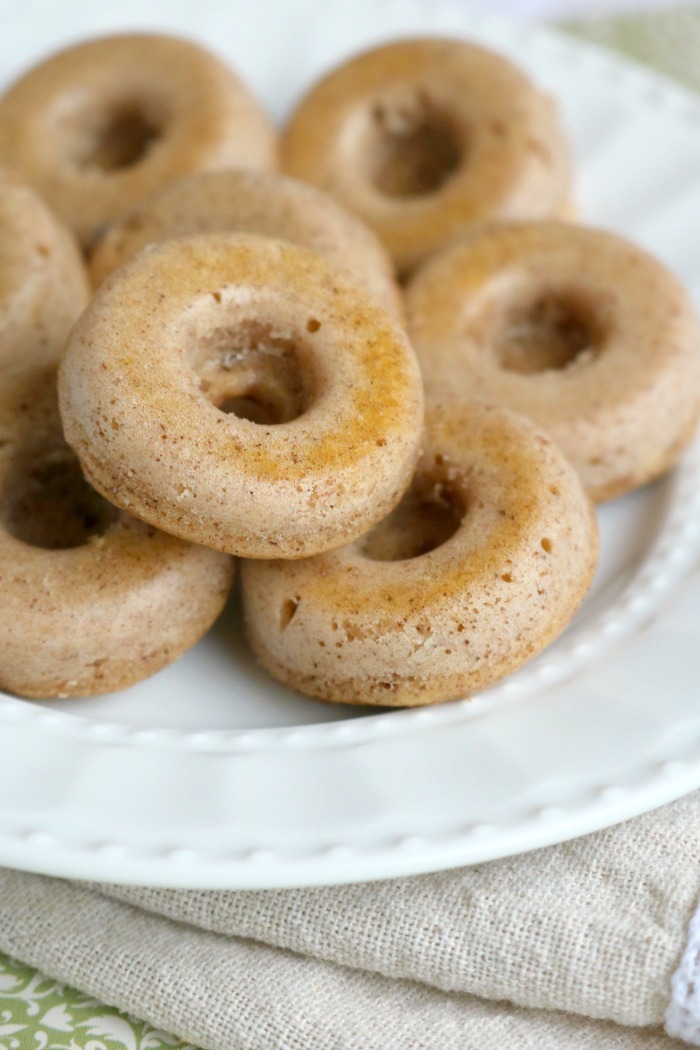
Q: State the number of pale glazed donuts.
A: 8